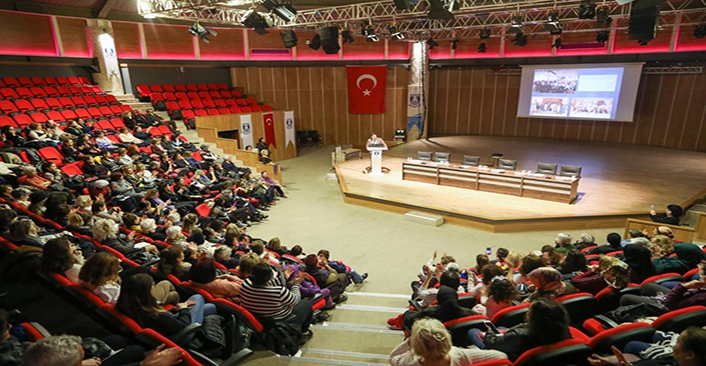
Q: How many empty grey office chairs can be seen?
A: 6